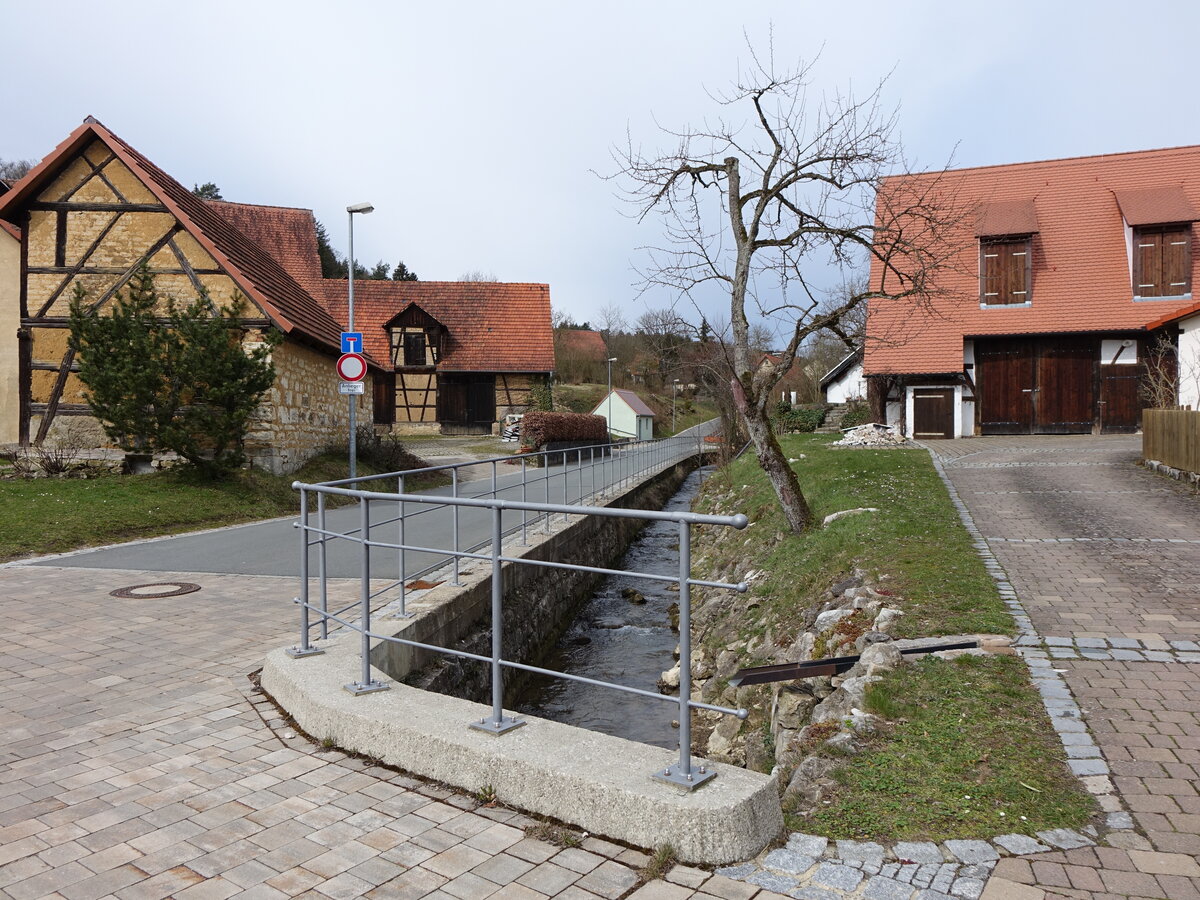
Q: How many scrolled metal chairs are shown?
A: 0